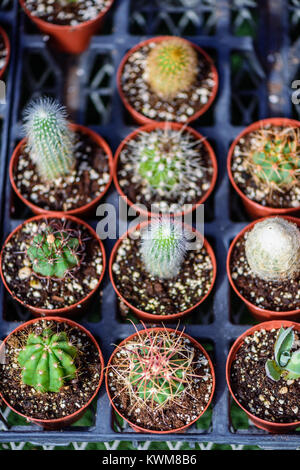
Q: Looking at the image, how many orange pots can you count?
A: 12